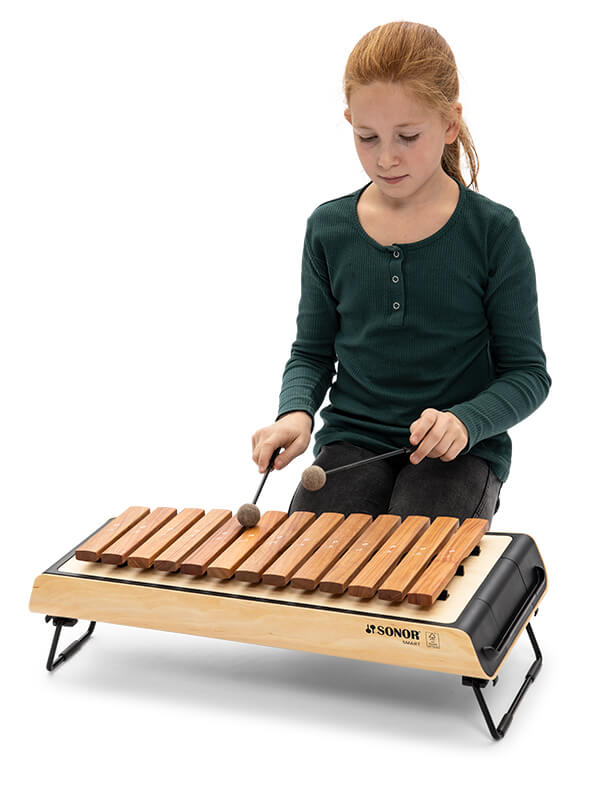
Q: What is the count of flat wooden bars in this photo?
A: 13